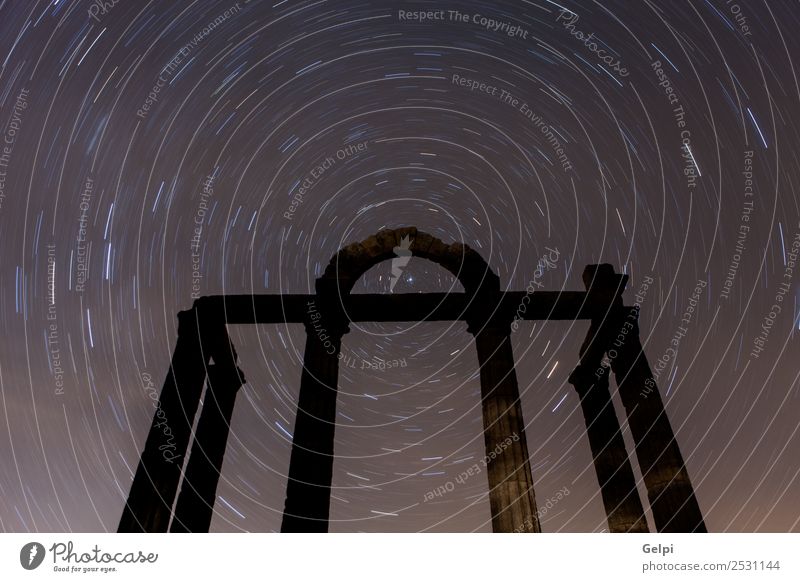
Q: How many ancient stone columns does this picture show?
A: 6